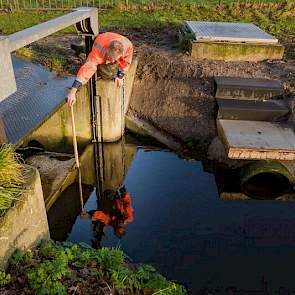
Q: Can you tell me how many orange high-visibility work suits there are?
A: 1